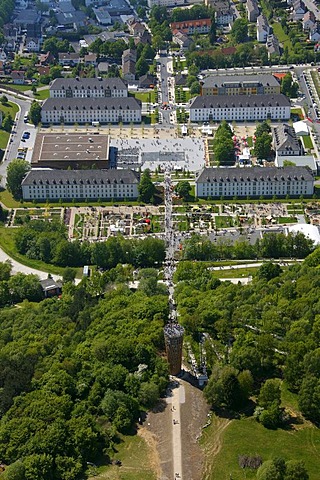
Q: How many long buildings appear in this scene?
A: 6